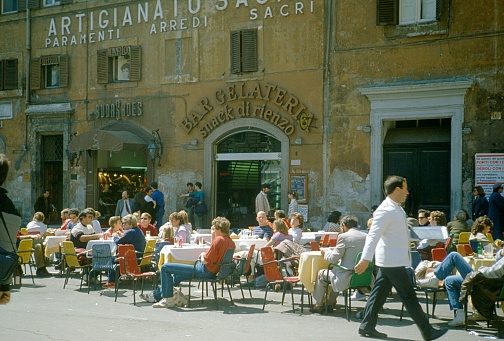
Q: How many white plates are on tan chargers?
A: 0